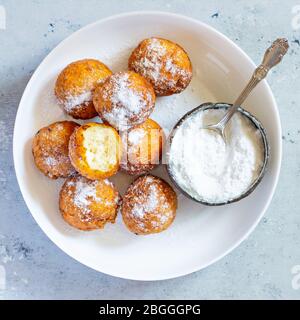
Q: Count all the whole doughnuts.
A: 7